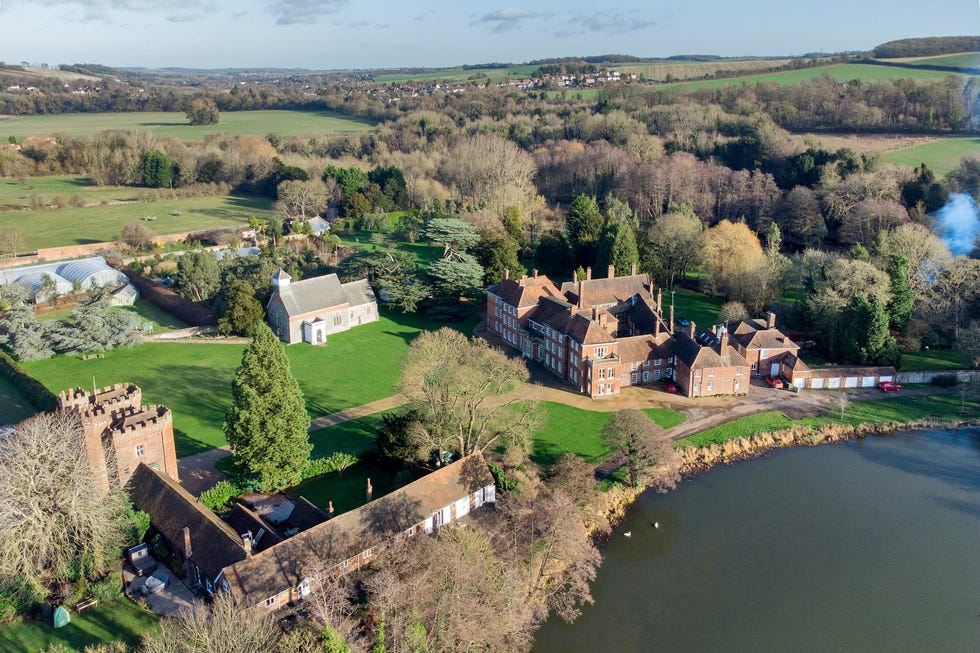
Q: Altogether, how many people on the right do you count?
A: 0